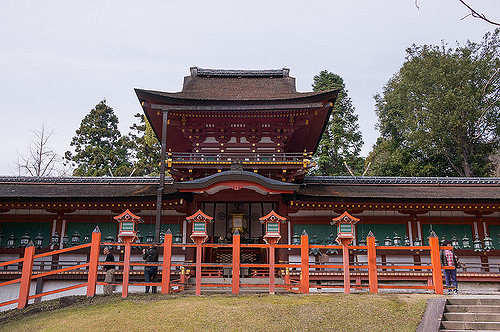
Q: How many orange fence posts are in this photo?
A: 7